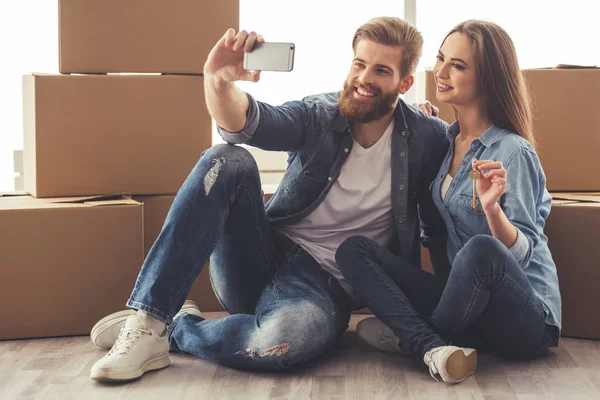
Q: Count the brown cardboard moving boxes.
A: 6